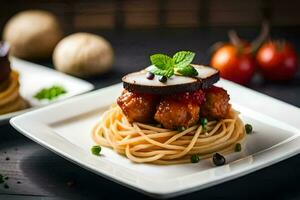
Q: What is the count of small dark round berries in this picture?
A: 3